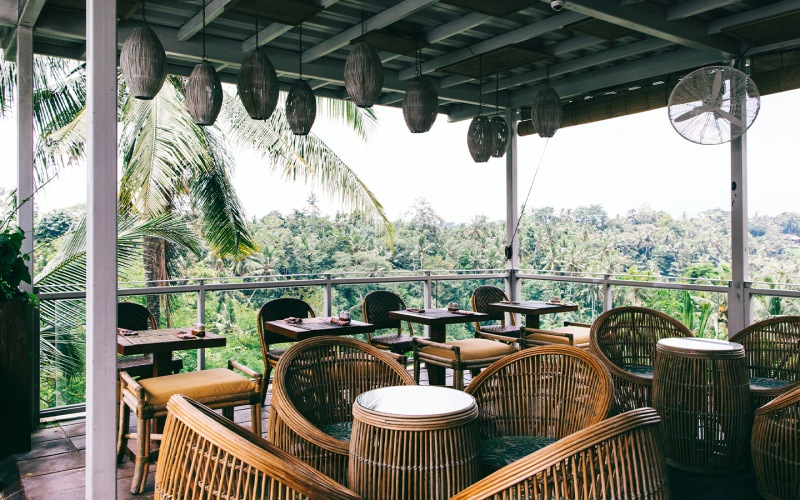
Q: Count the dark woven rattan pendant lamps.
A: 9